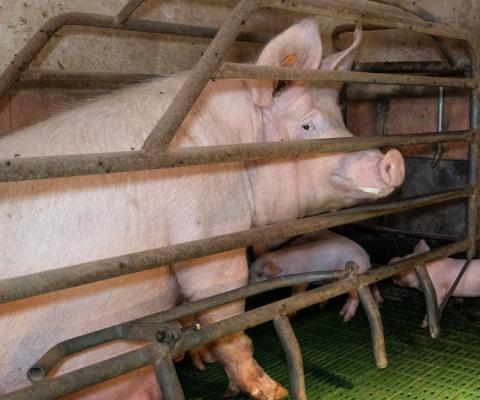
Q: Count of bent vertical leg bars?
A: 4